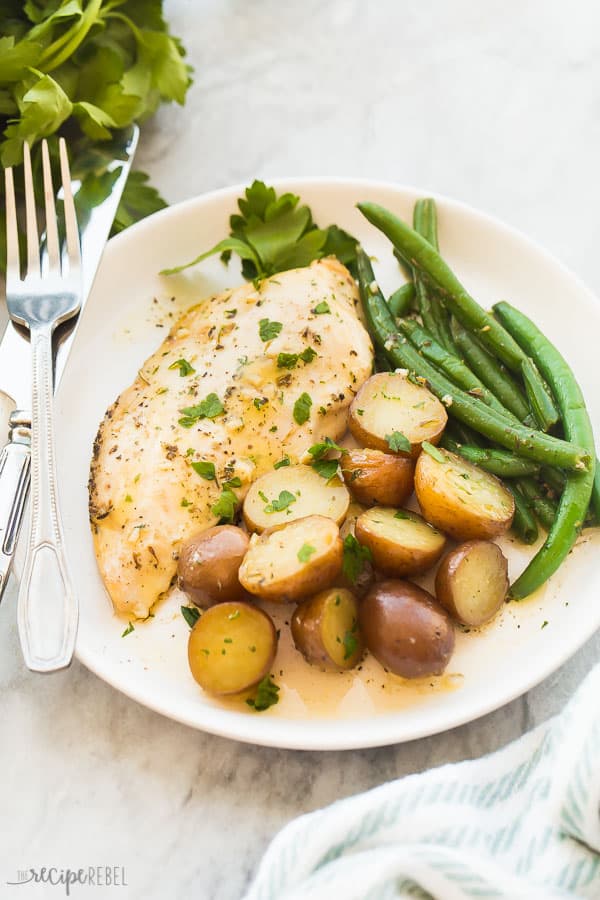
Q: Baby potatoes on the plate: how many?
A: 11